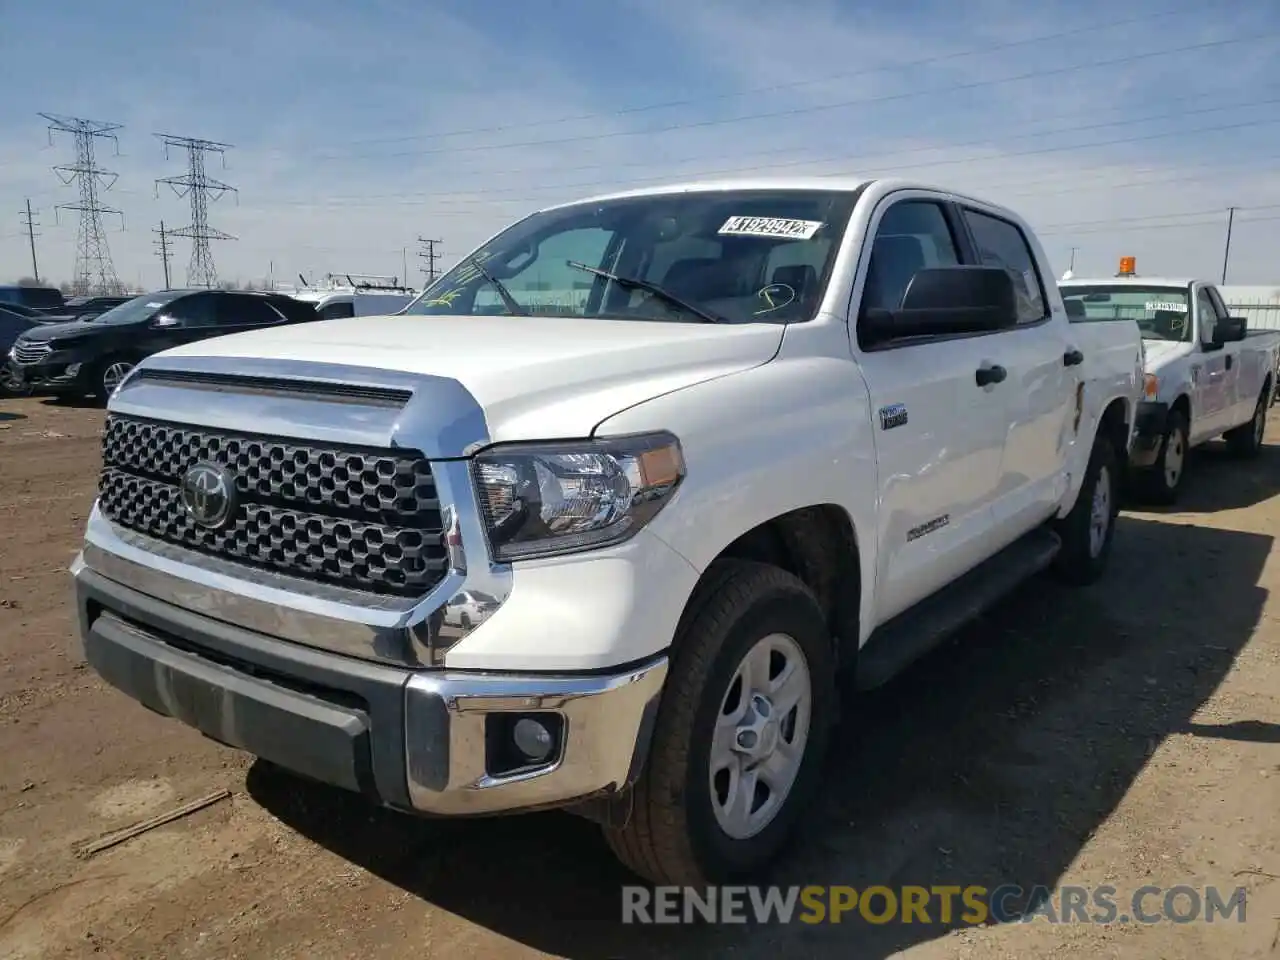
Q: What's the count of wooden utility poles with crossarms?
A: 3